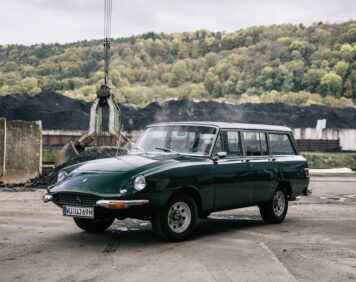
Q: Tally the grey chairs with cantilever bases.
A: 0